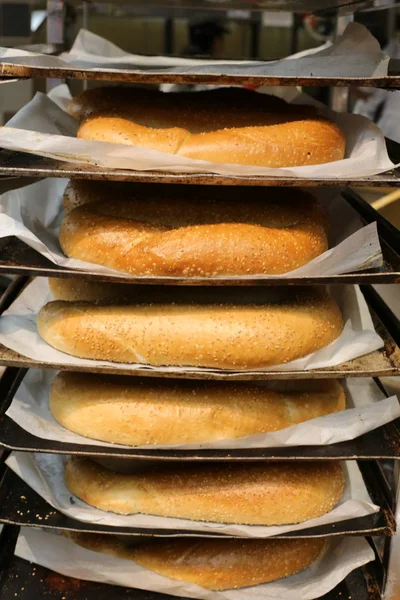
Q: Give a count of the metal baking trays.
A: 7